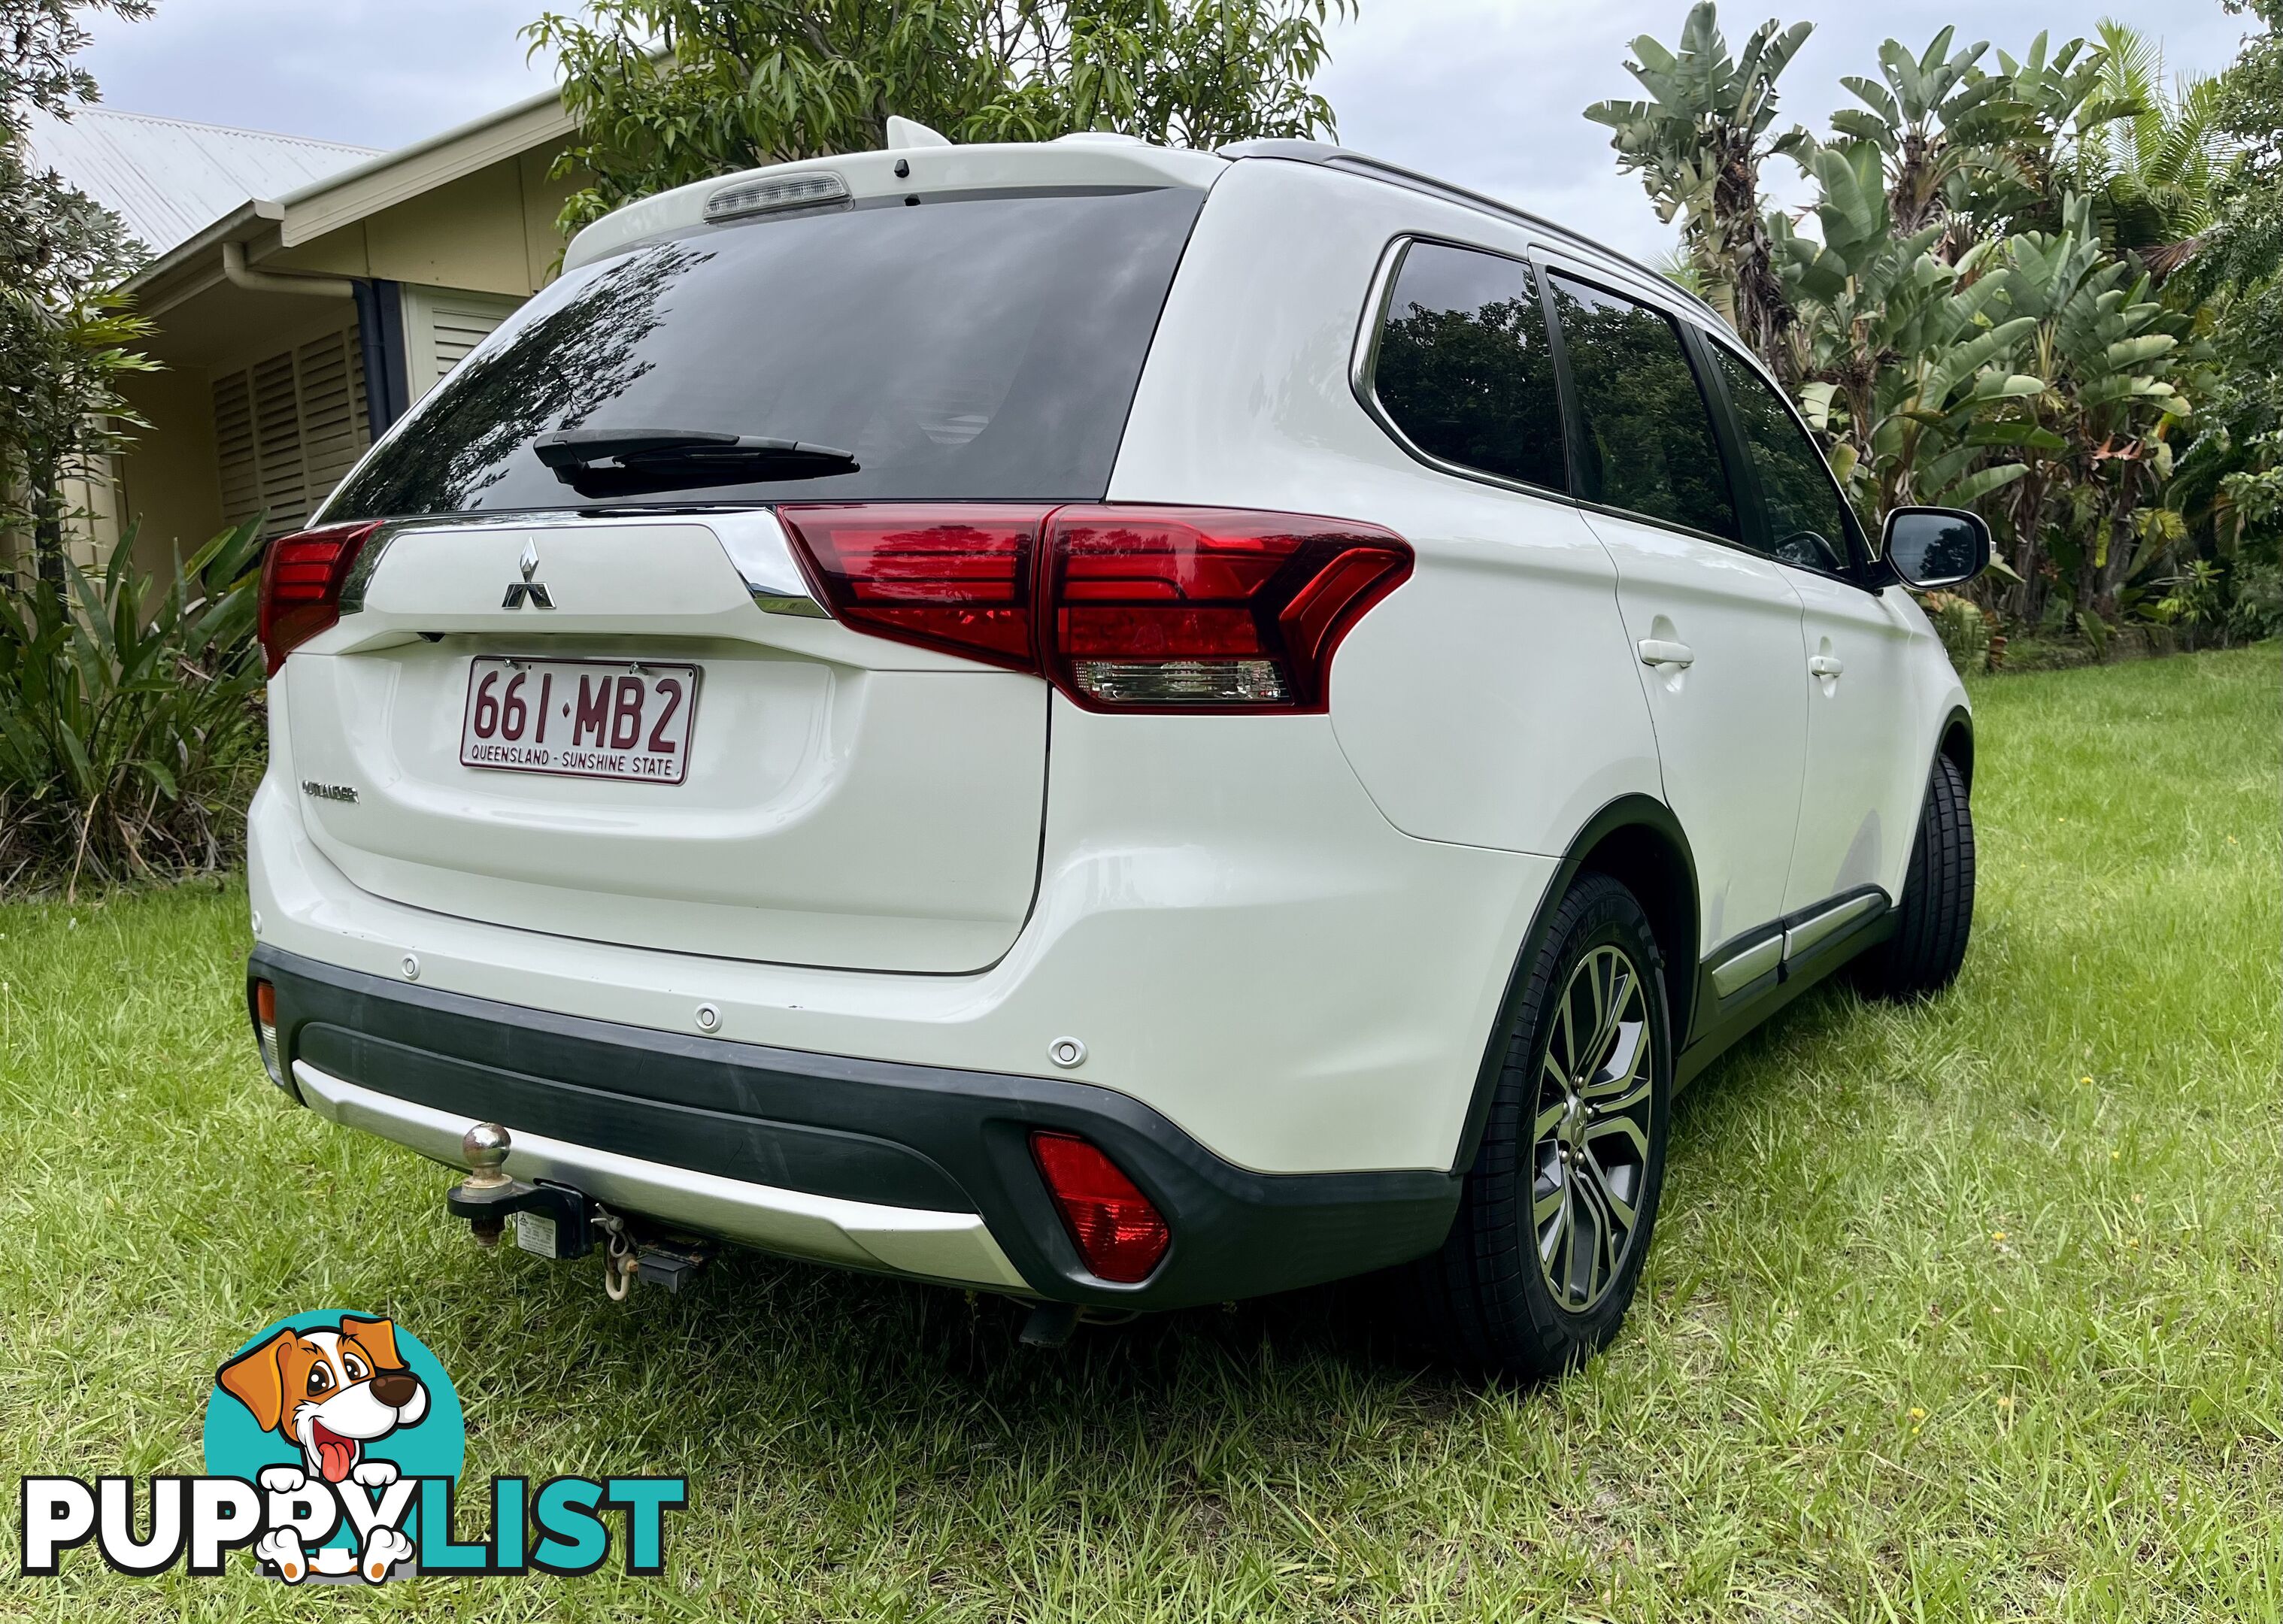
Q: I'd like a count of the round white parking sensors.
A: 4